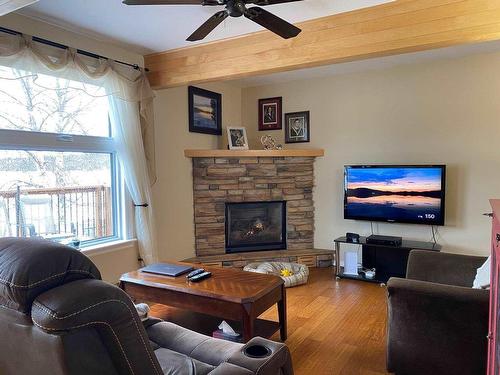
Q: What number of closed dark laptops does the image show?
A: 1